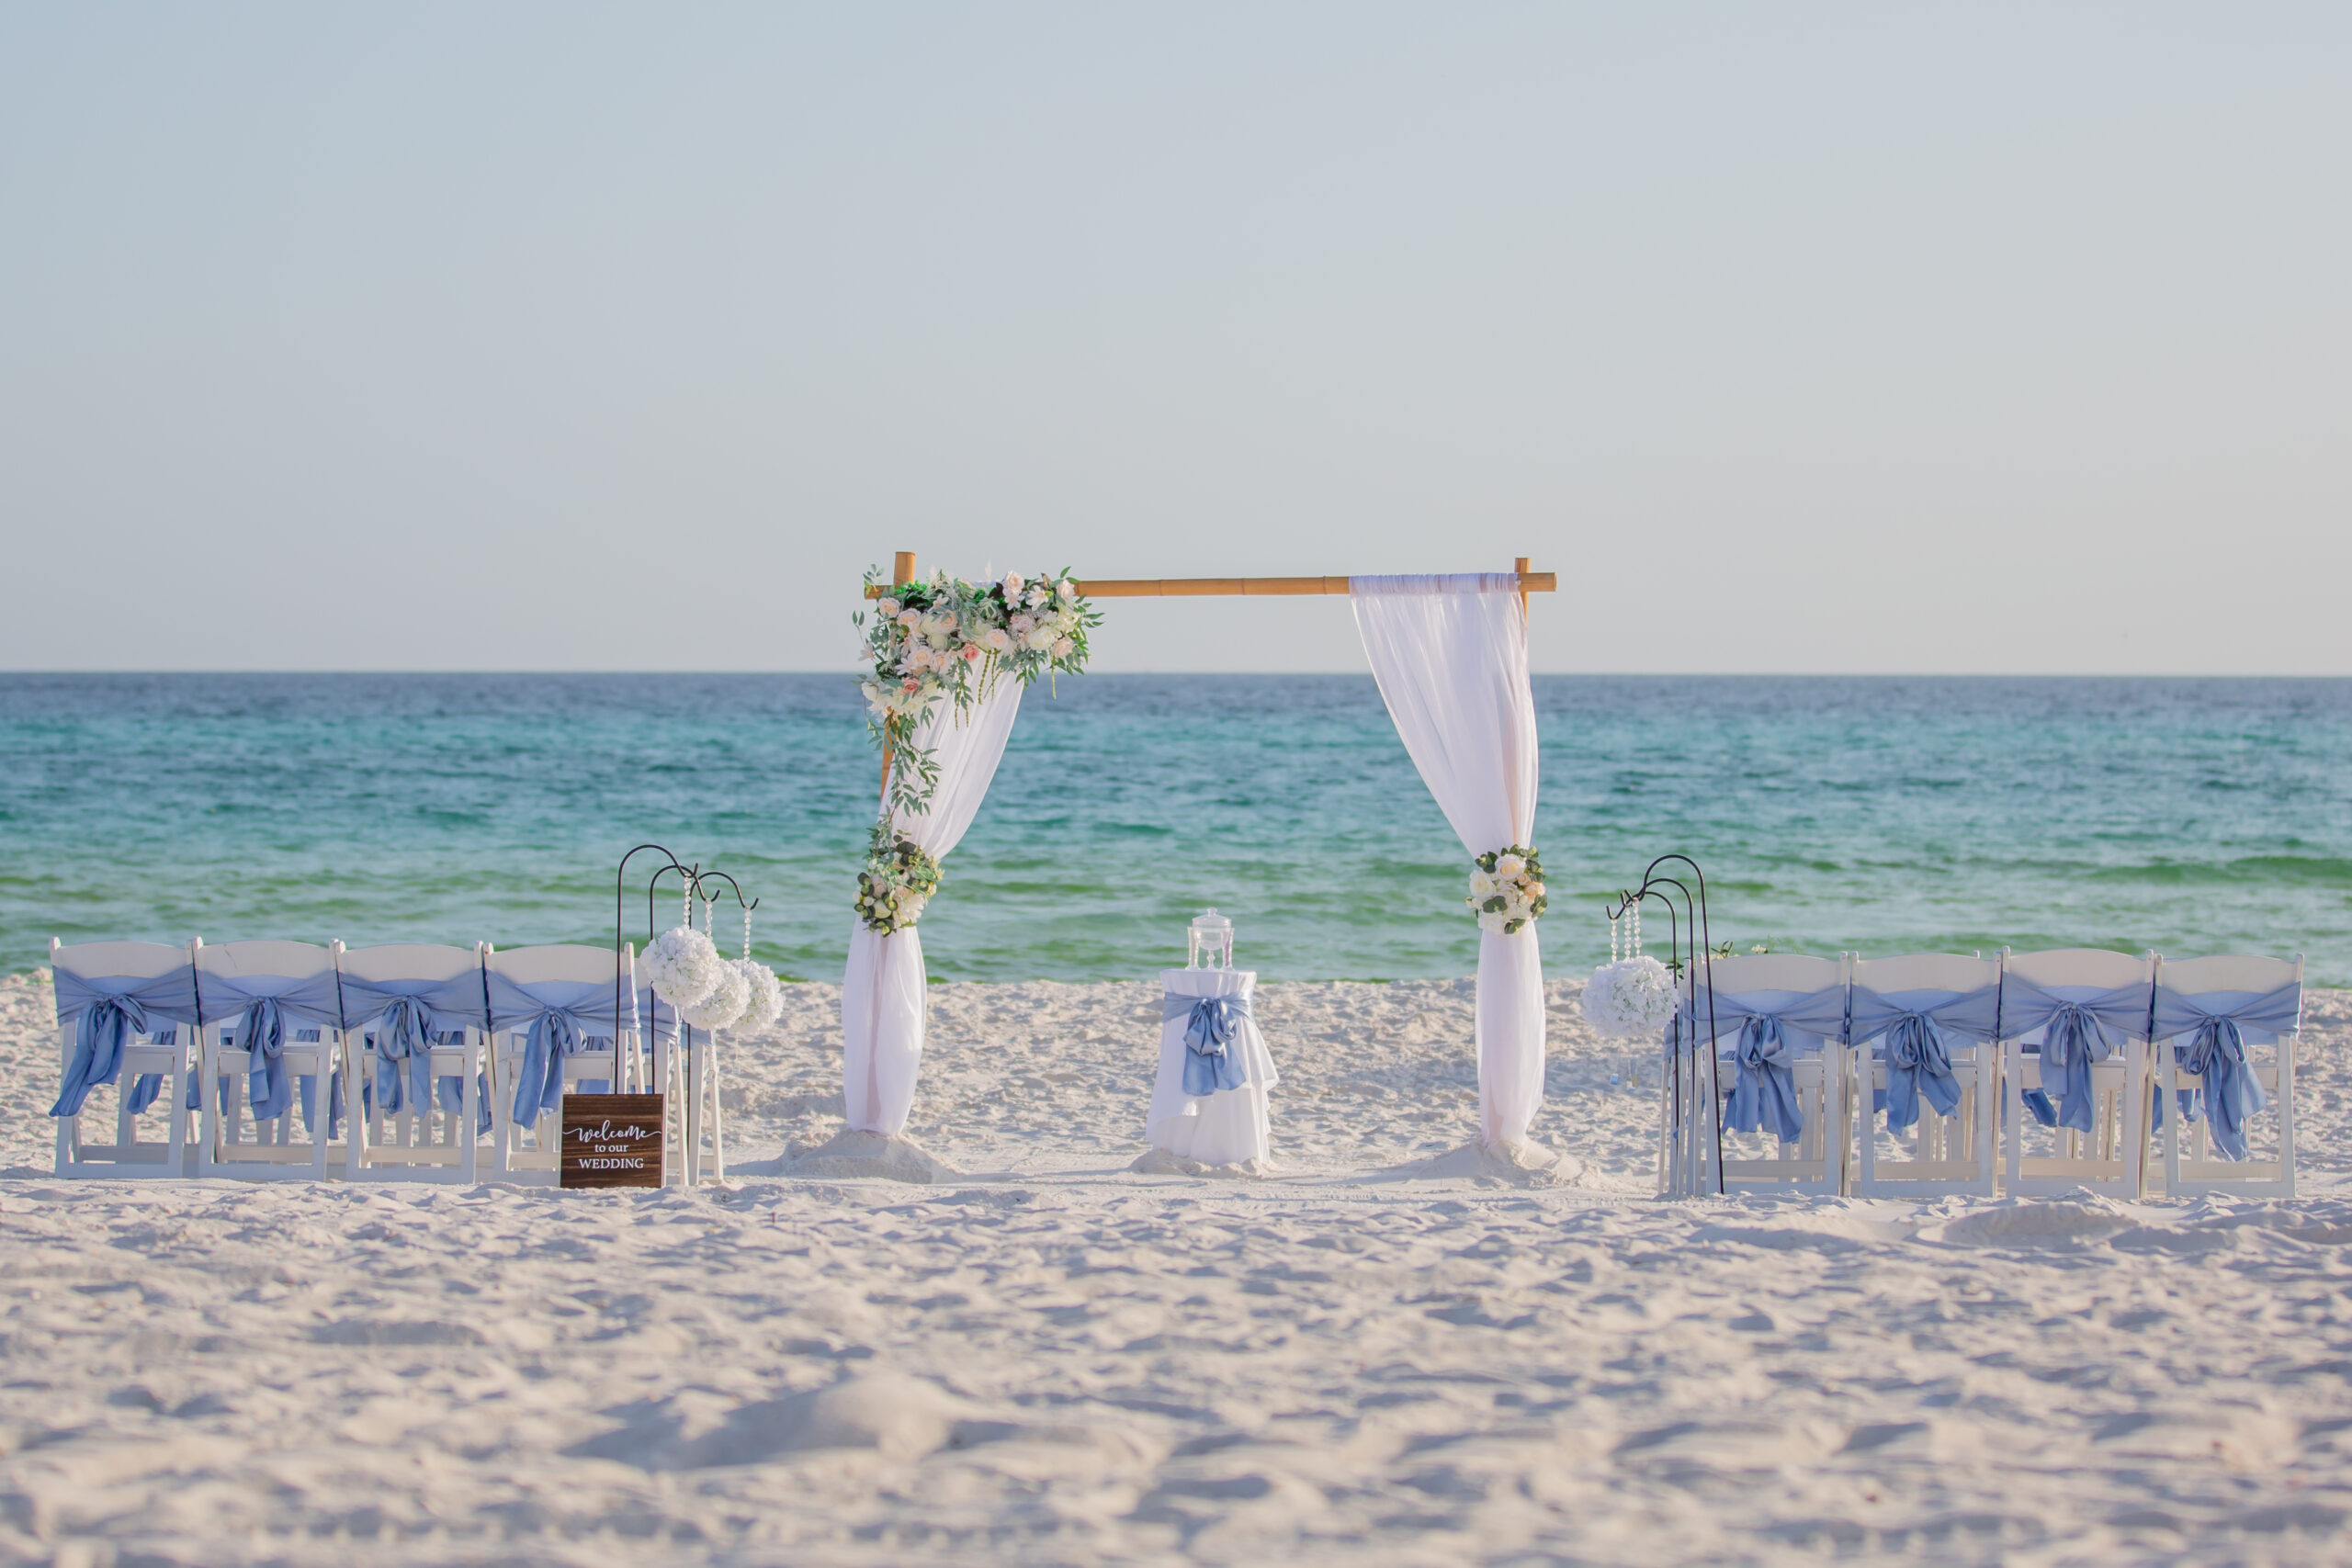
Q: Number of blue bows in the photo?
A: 9